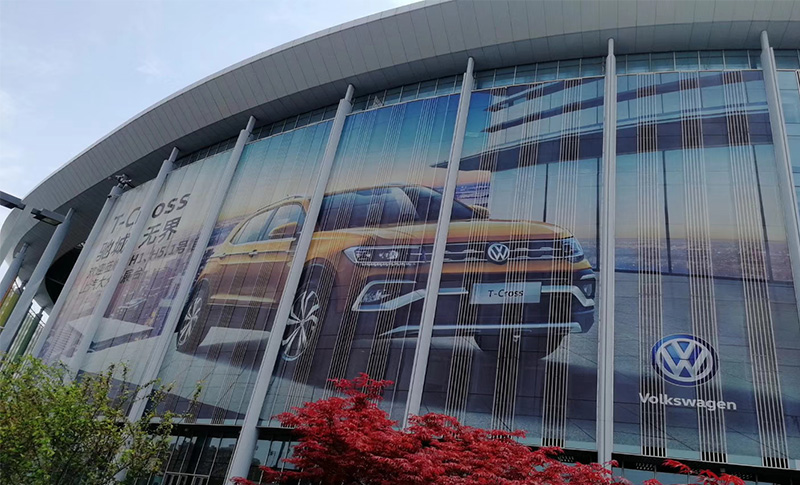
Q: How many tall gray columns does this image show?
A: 9